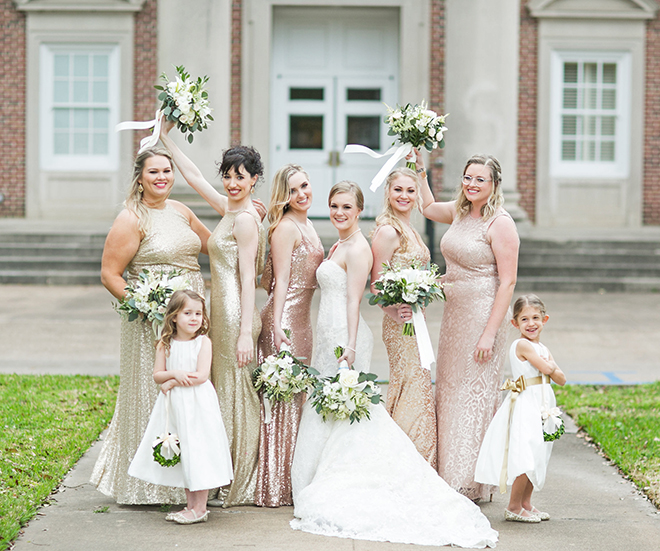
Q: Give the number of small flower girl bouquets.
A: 2